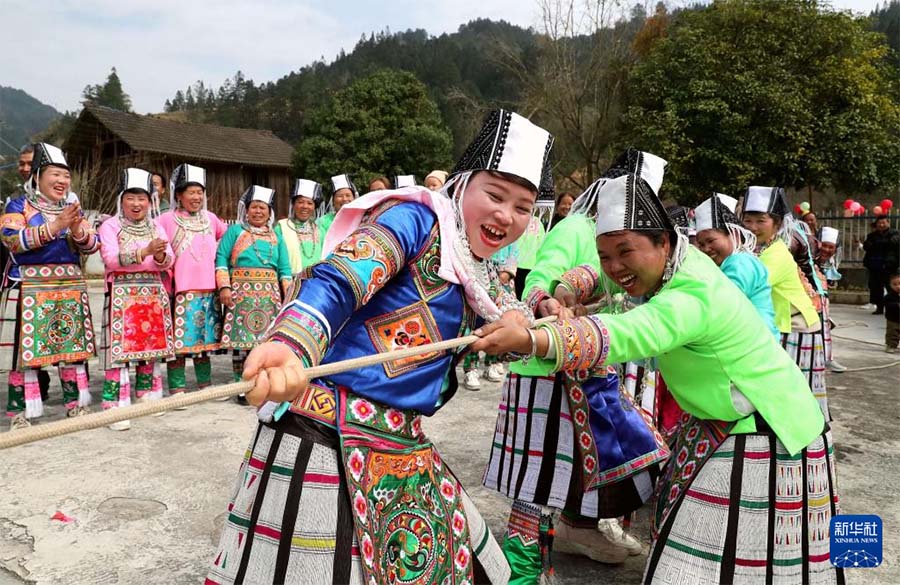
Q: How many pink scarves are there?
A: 1